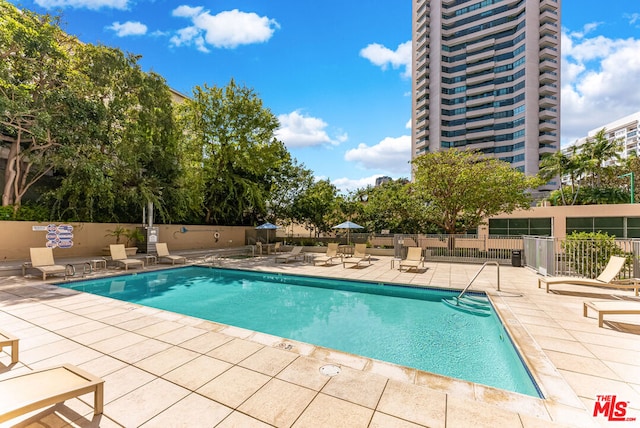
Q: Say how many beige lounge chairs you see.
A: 11